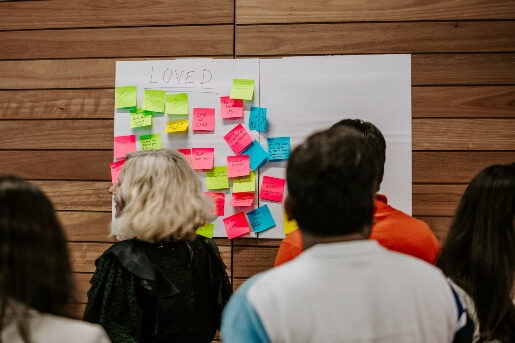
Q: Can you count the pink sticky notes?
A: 12